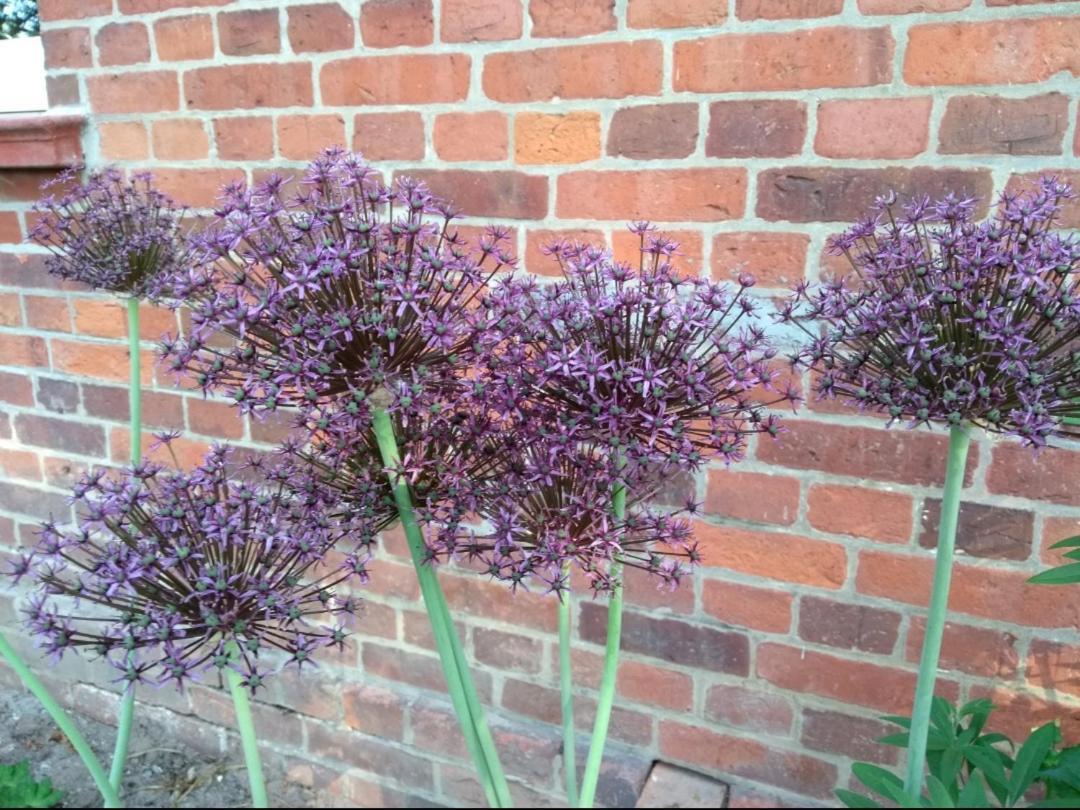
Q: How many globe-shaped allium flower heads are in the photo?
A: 7